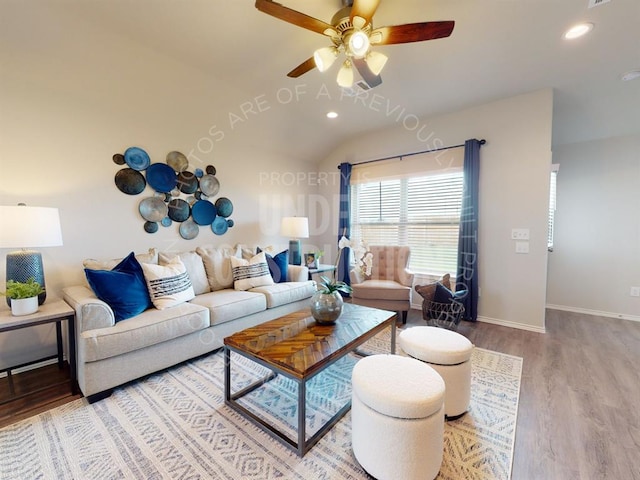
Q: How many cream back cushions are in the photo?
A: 4